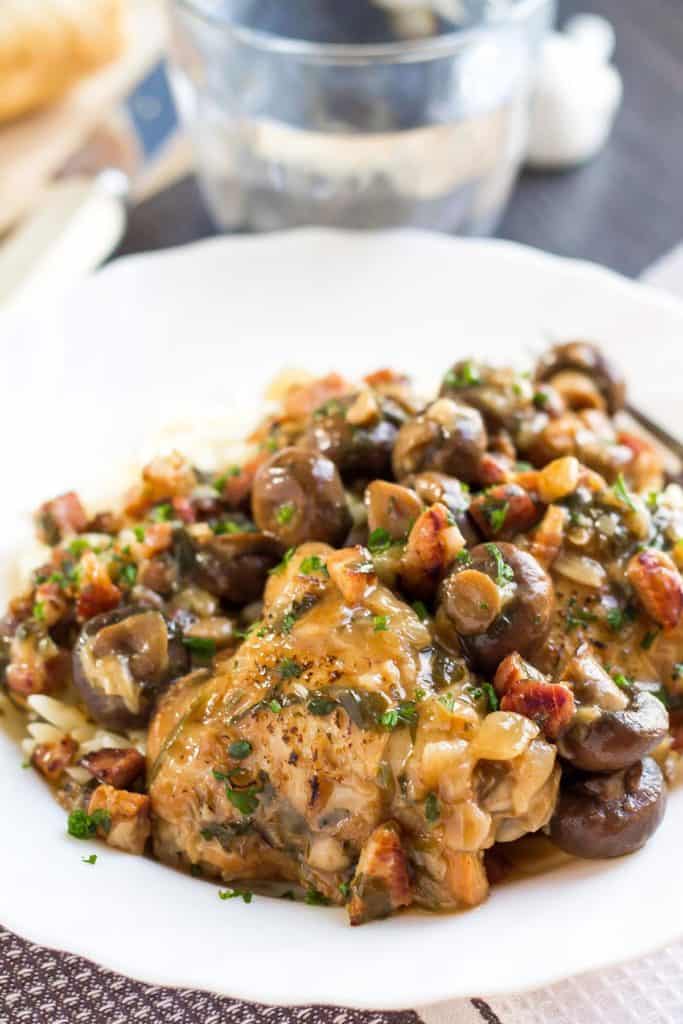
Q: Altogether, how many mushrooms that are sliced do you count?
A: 0